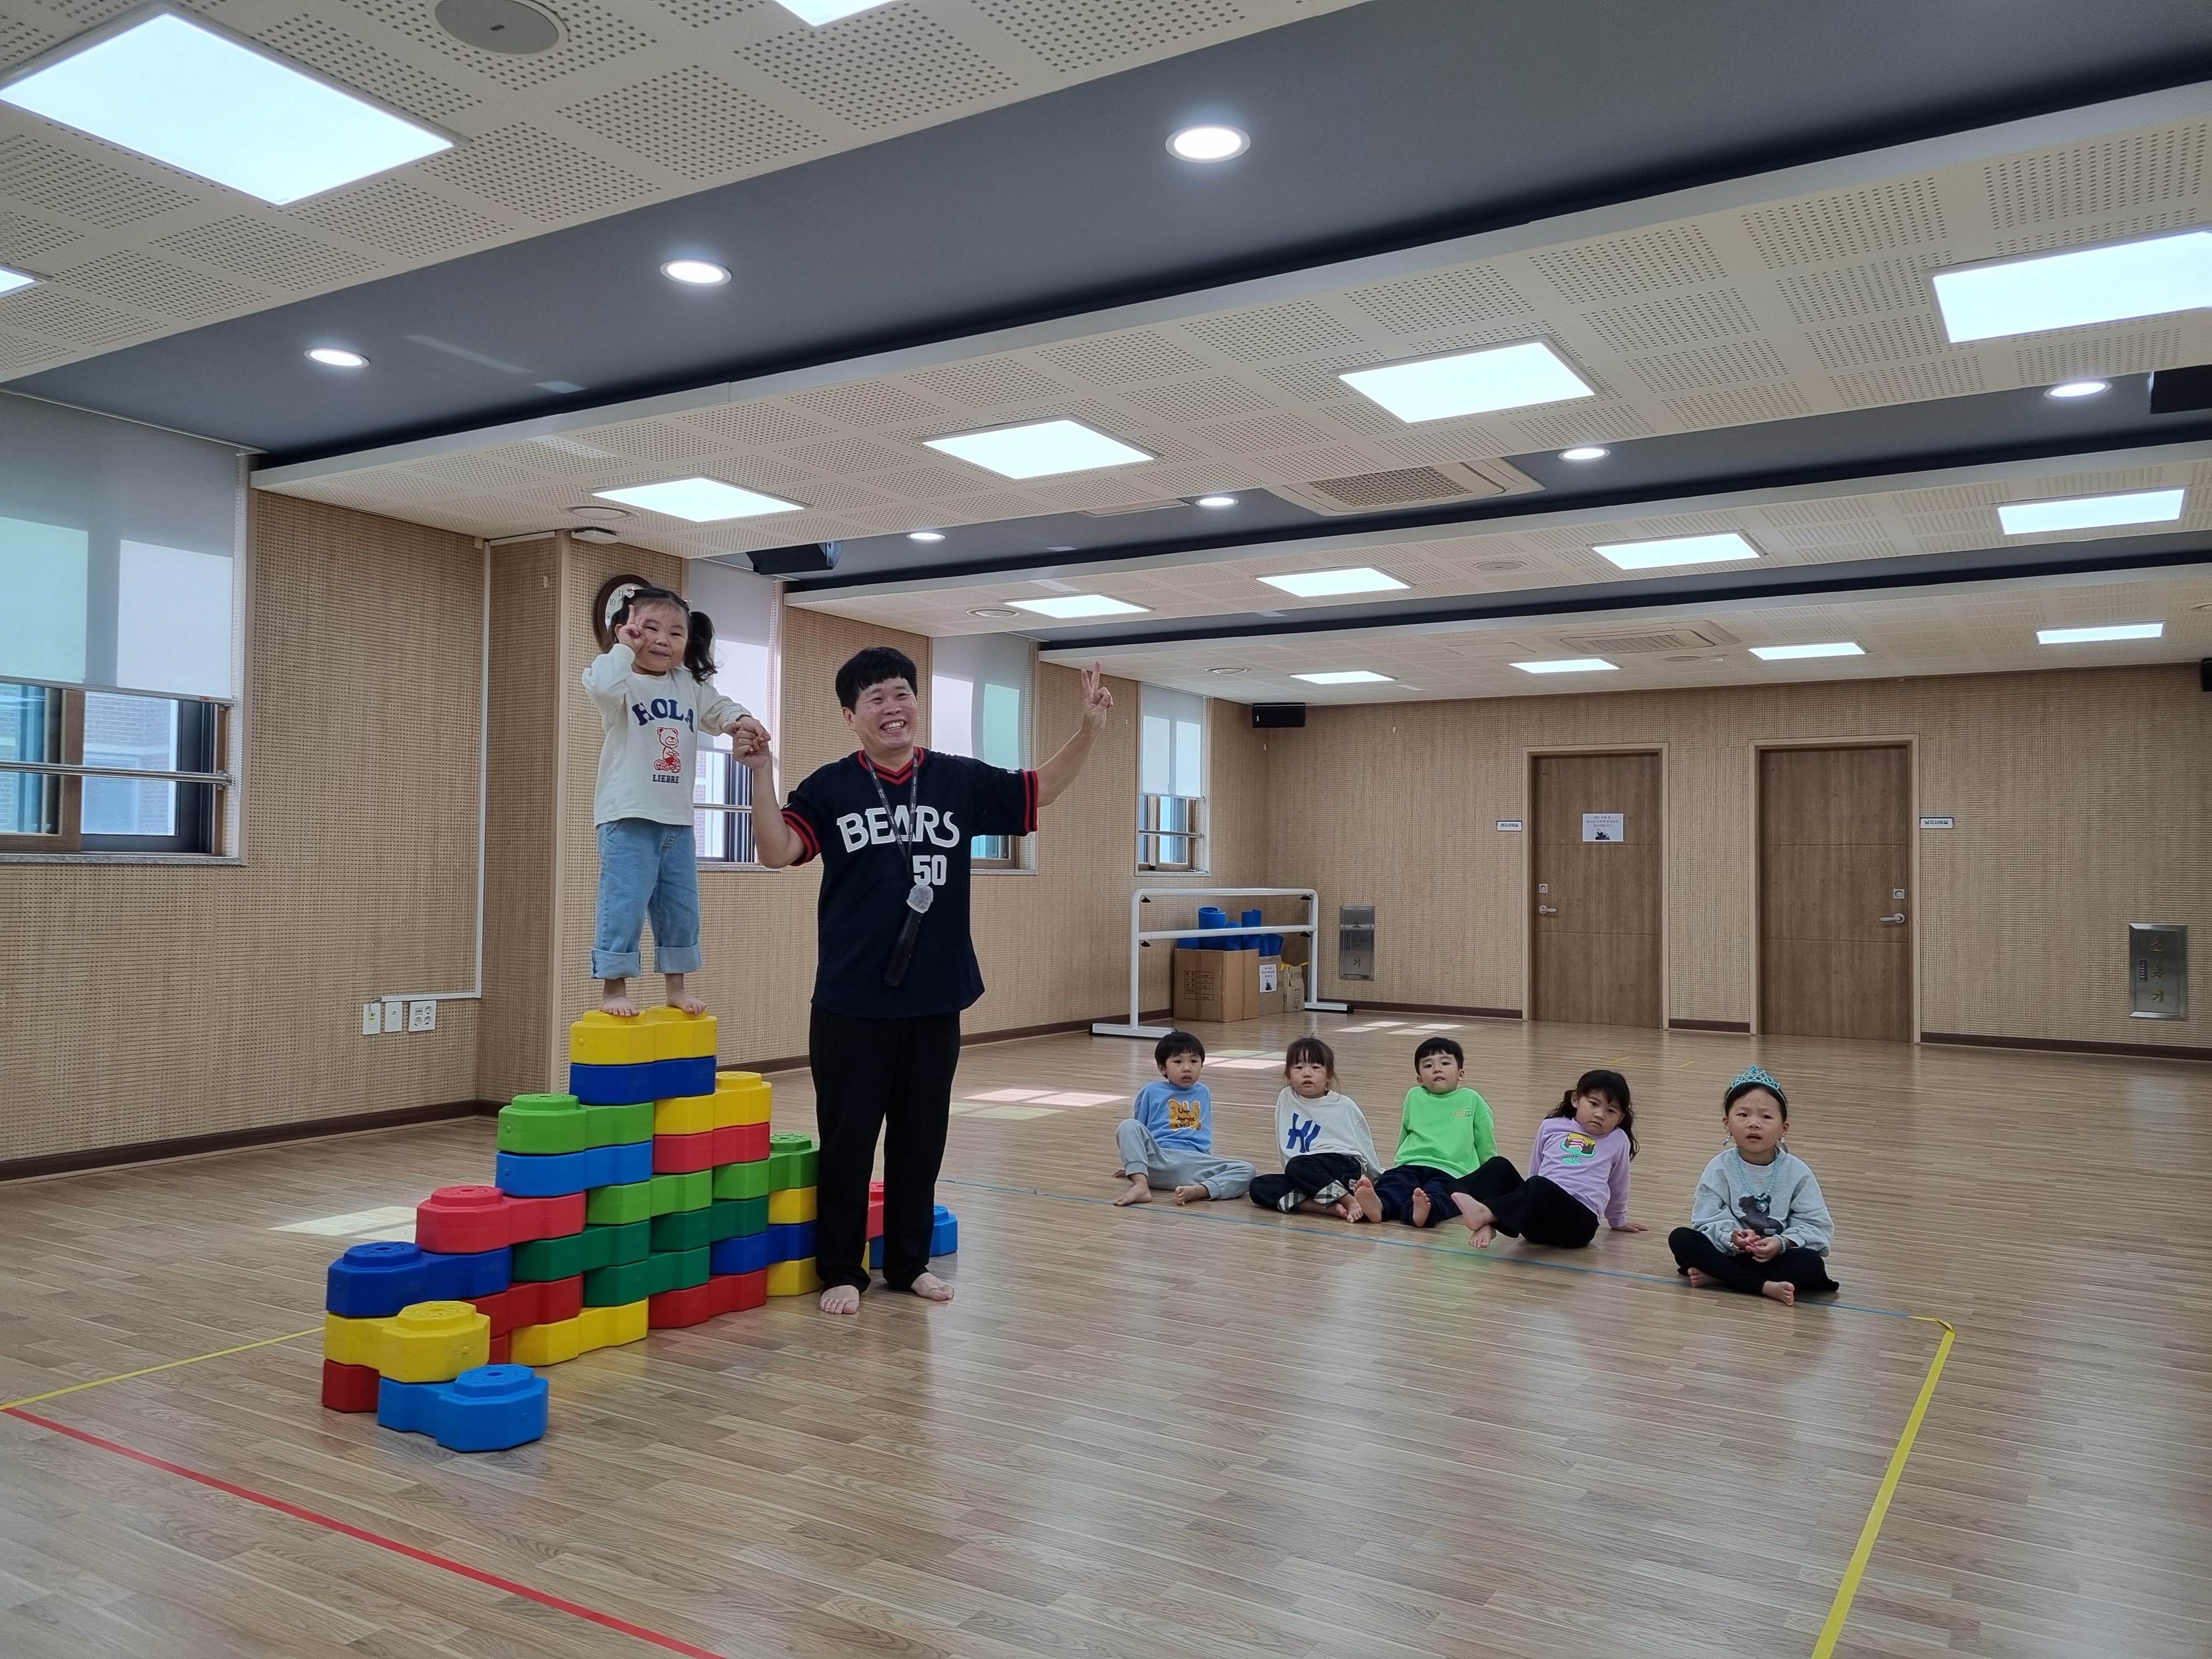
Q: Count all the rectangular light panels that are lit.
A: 15